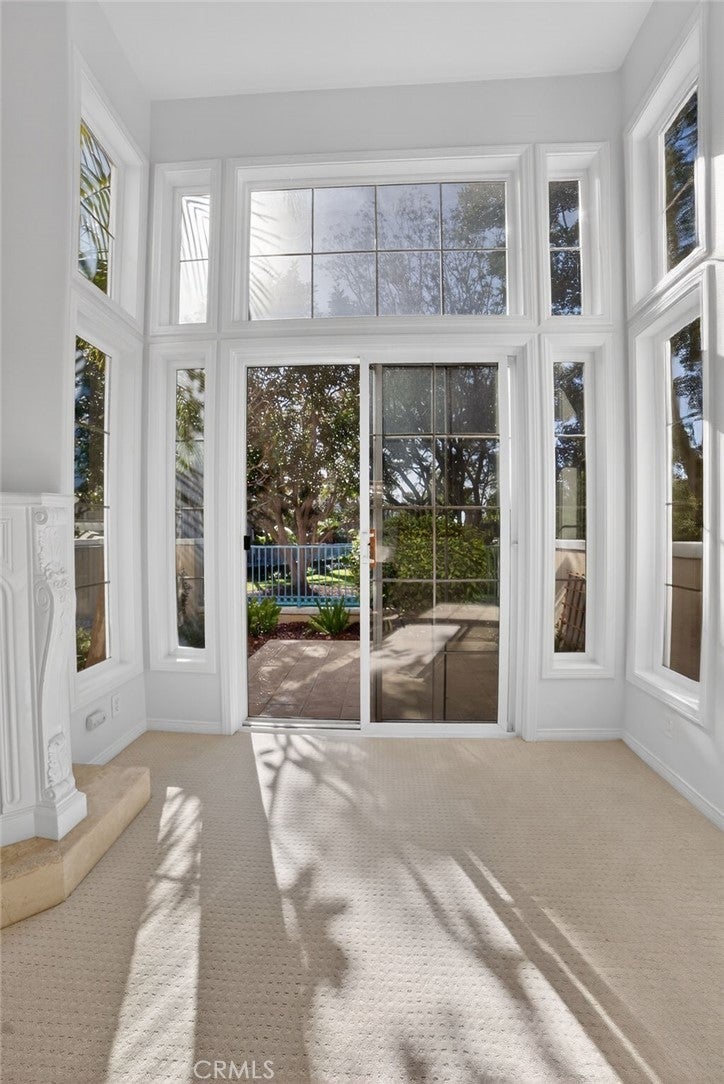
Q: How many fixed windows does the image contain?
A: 9